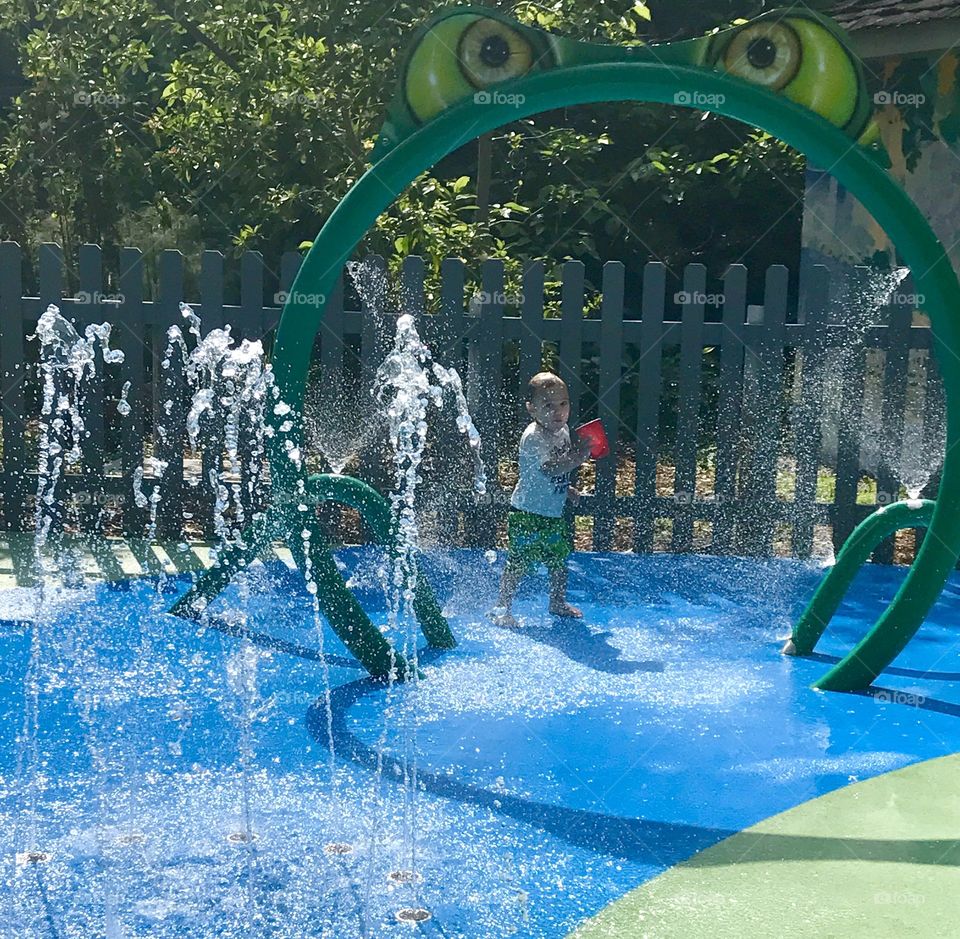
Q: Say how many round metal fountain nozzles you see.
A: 6